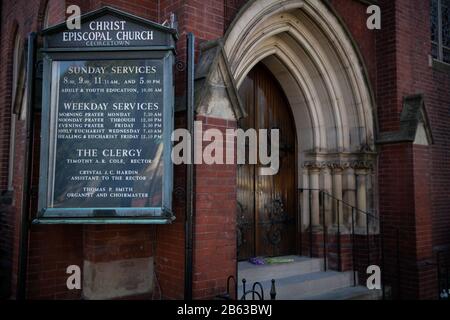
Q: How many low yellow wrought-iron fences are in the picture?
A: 0